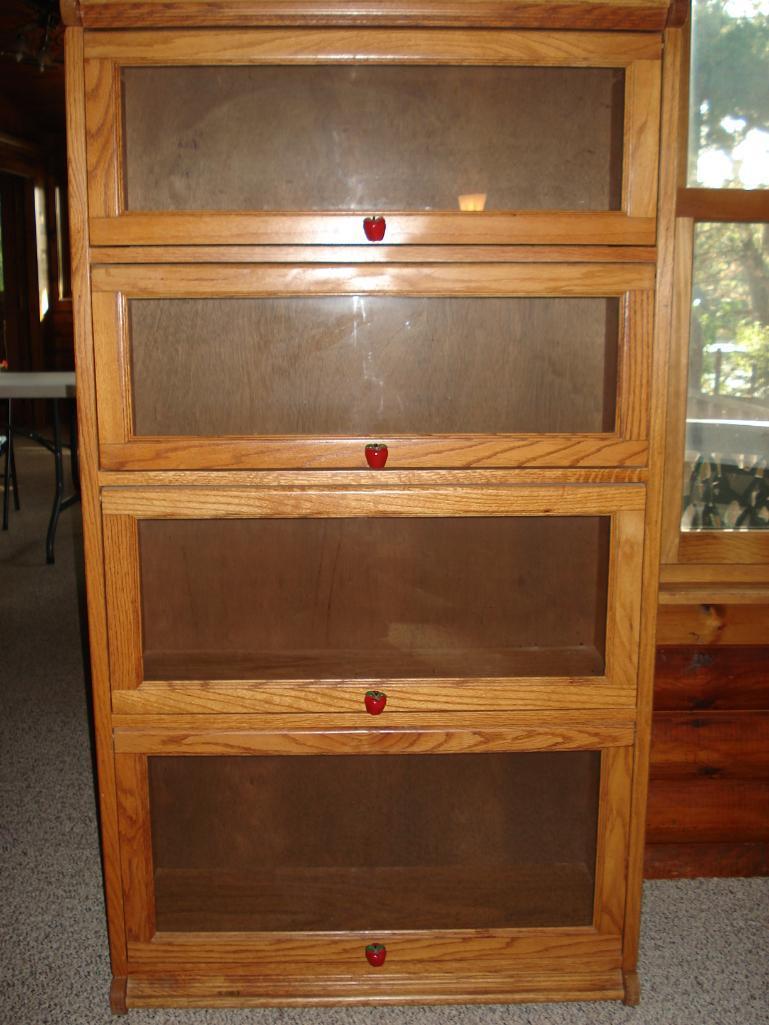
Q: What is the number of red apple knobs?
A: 4